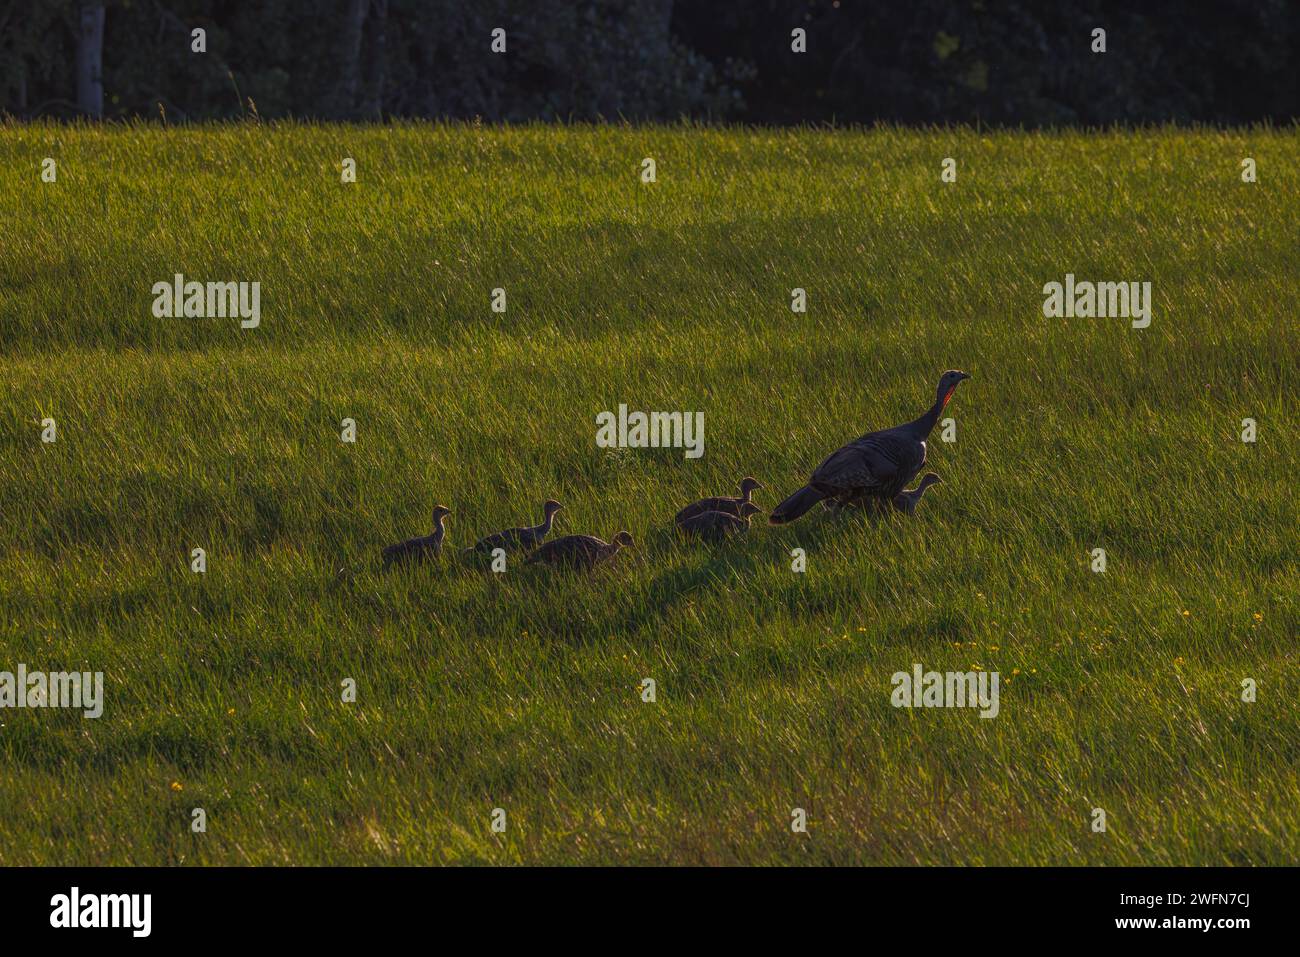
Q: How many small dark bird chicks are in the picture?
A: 6